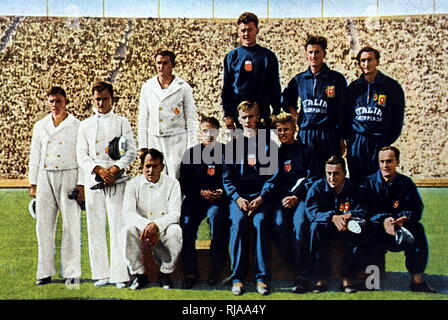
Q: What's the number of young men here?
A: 12